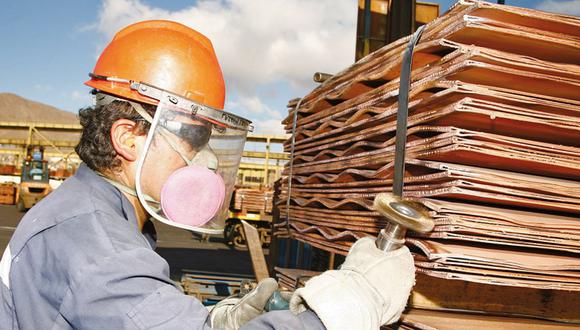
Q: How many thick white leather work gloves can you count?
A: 2